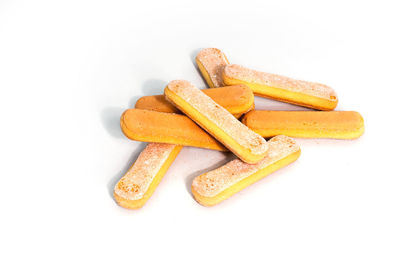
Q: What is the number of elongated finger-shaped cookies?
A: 8